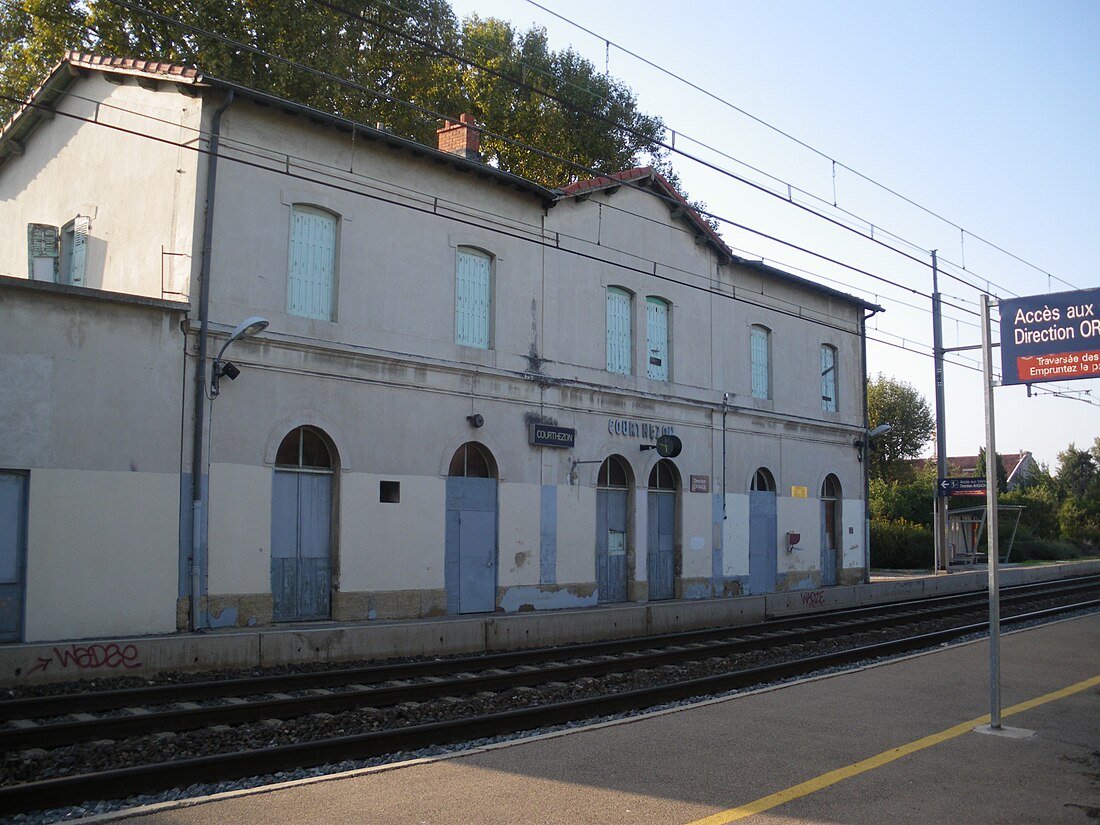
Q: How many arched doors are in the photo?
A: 6